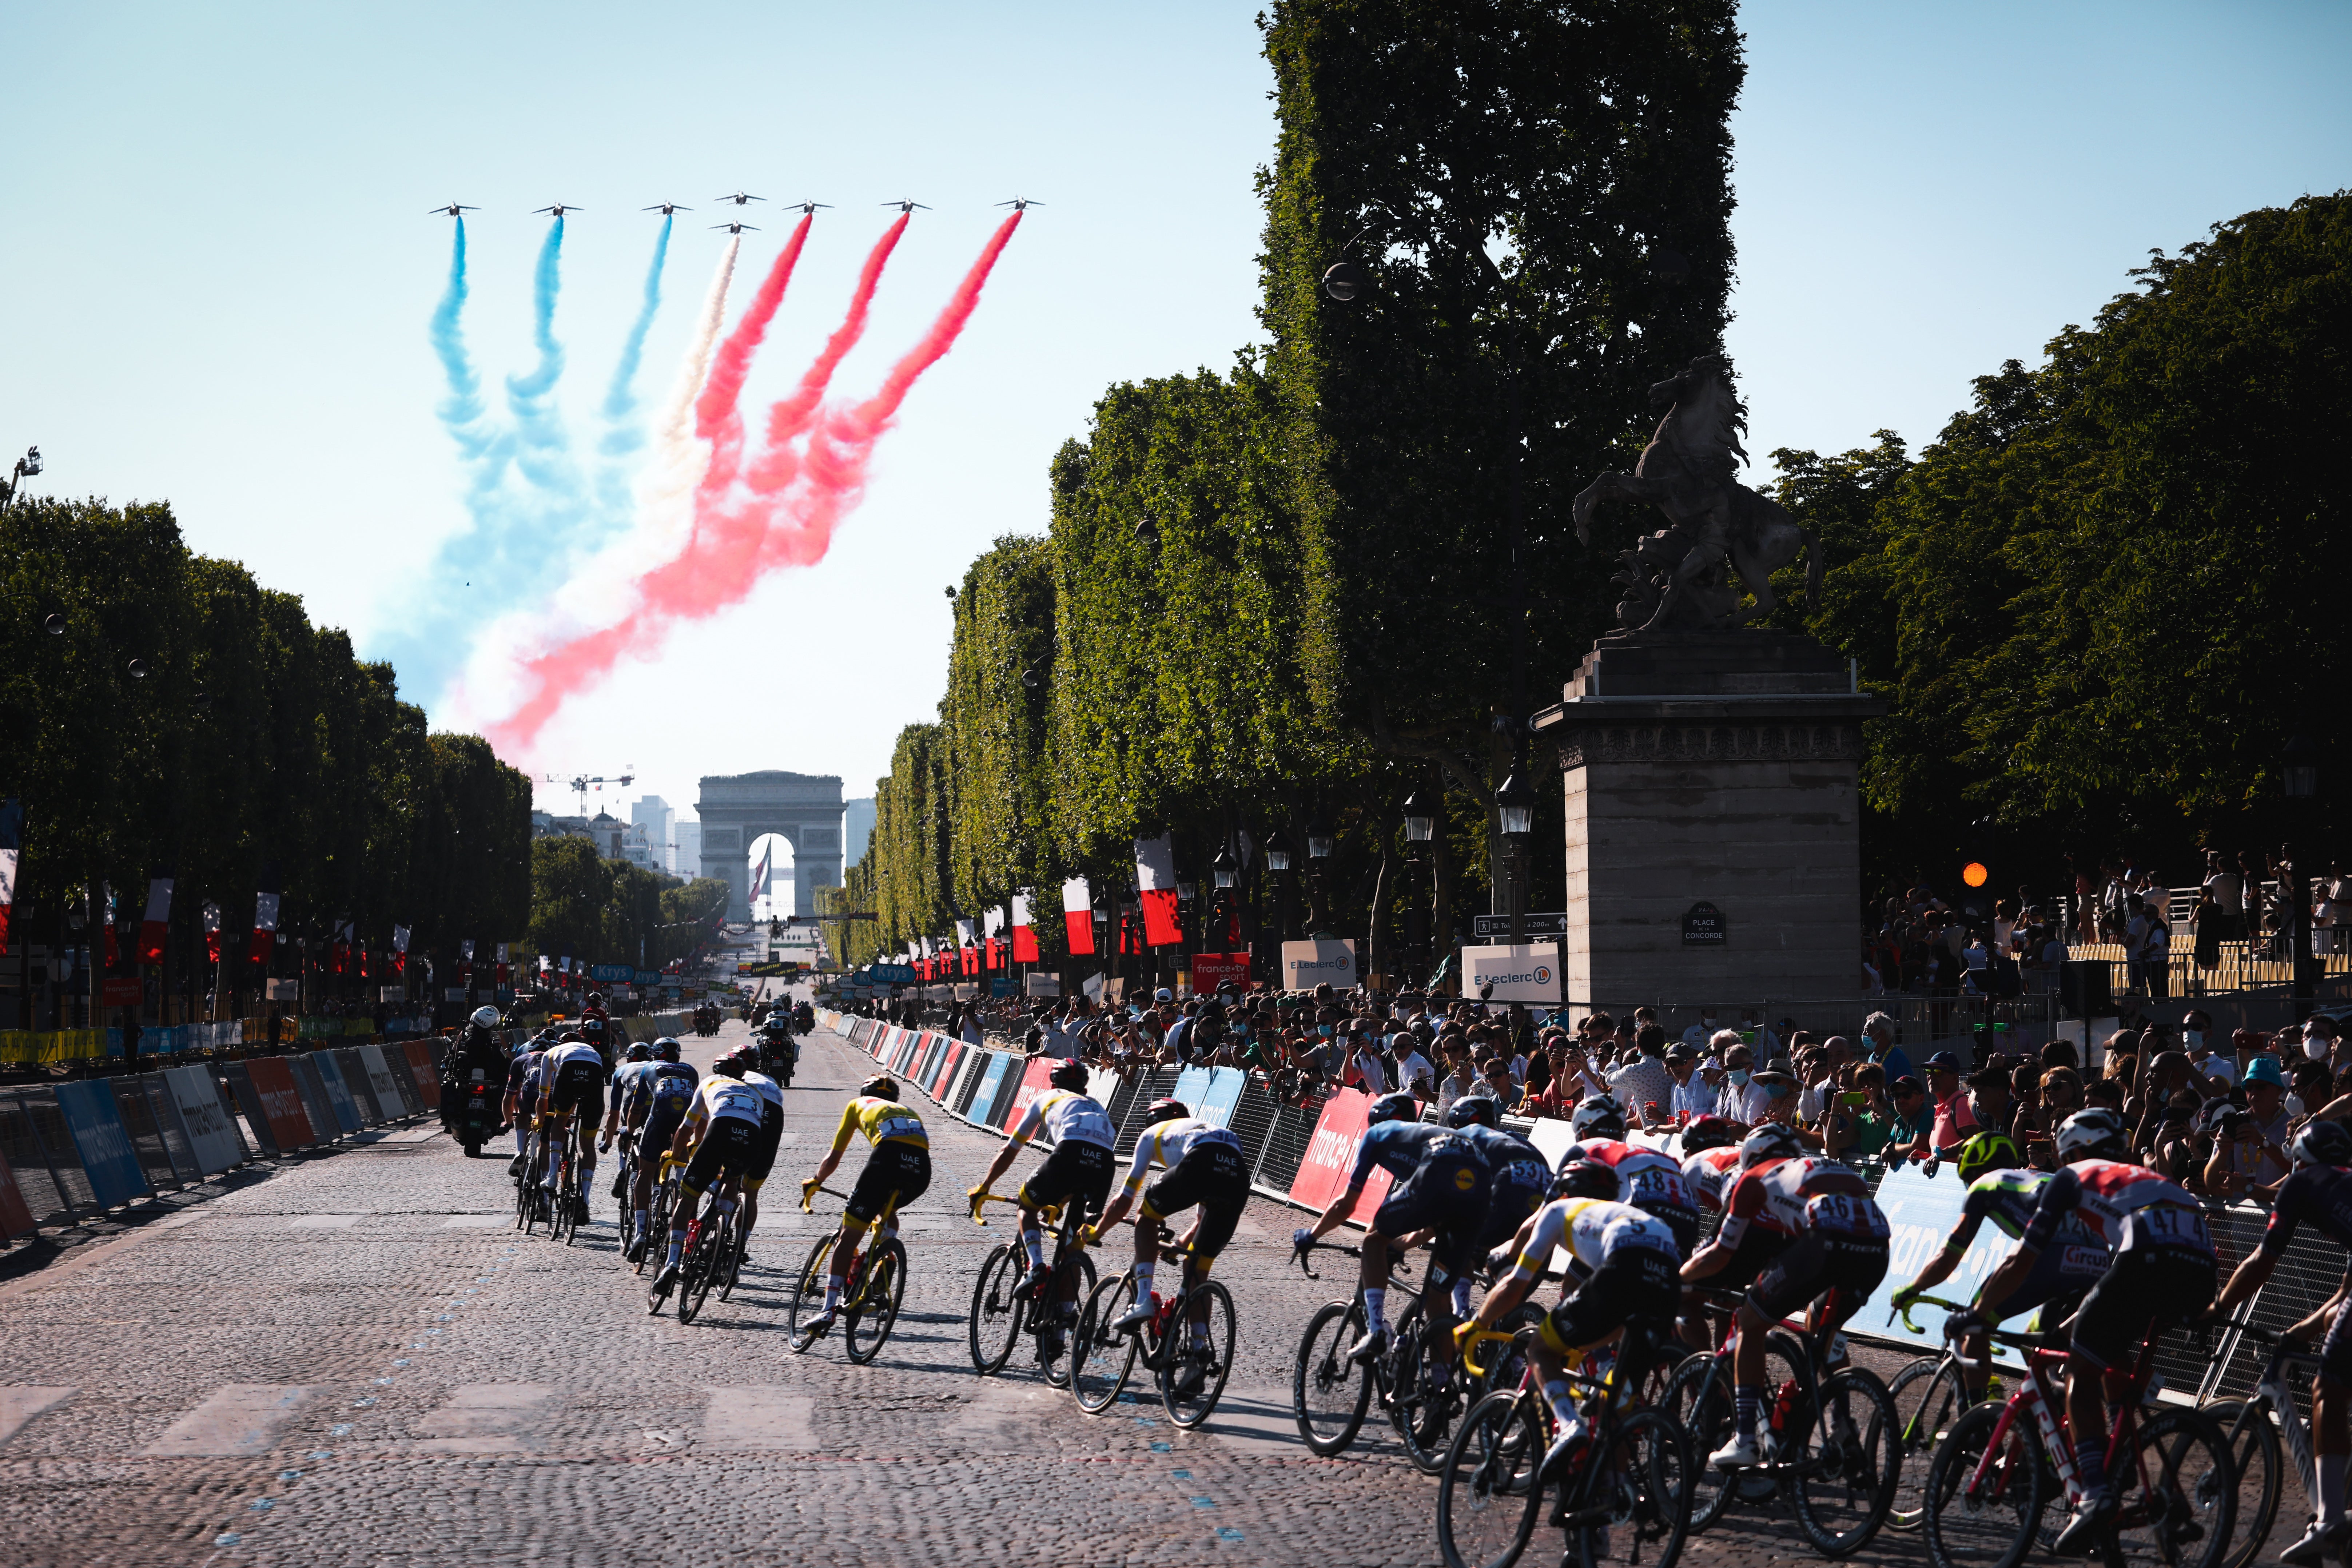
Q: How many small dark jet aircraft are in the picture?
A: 8